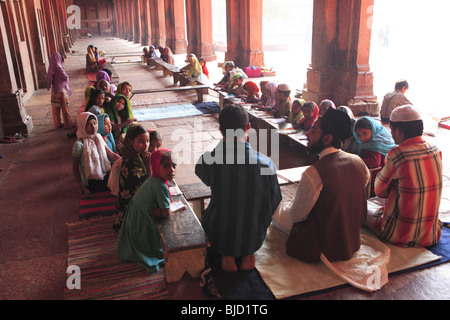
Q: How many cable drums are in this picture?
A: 0